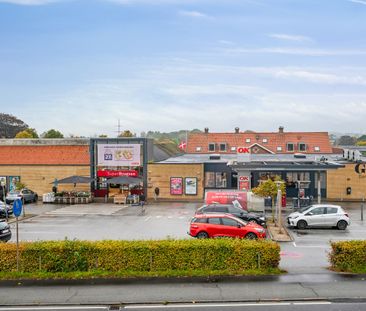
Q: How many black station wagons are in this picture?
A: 1